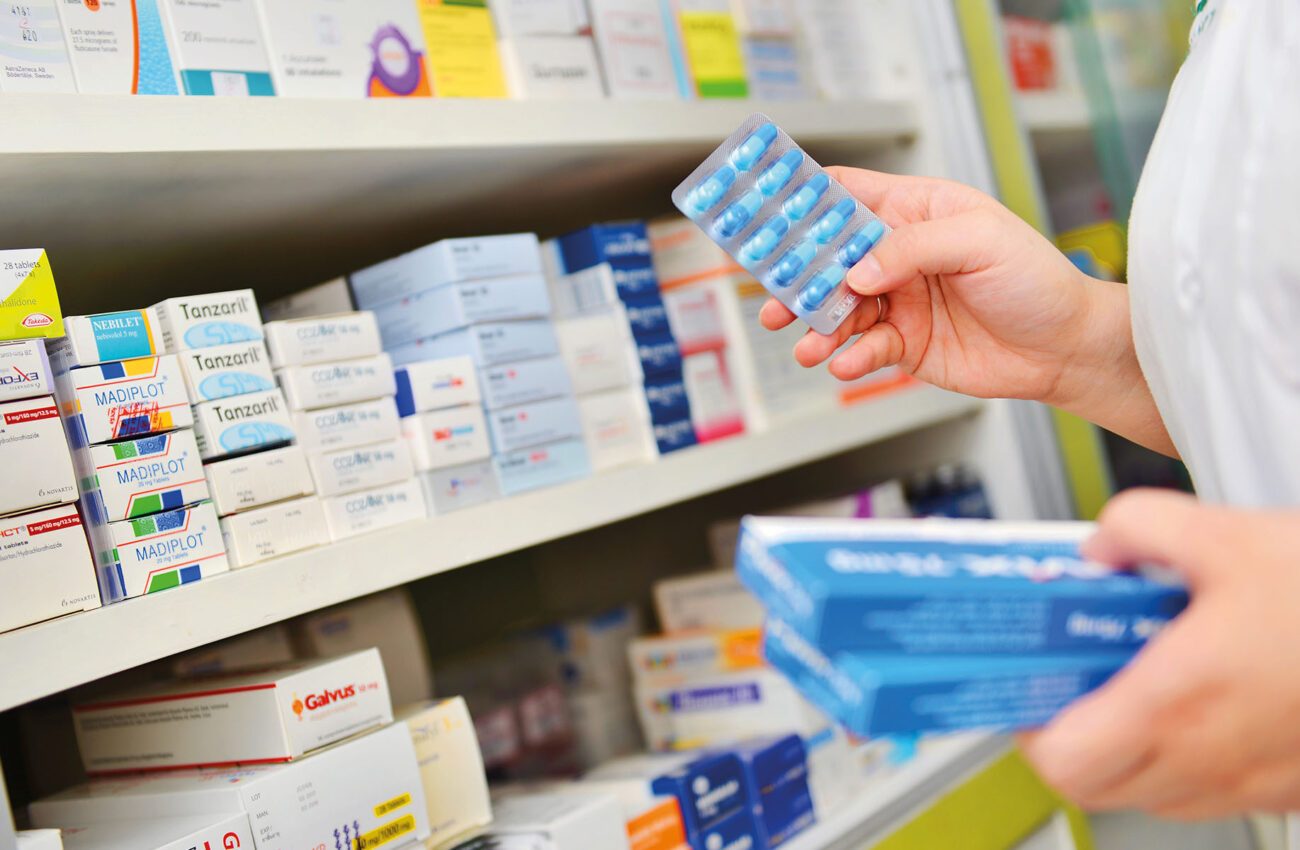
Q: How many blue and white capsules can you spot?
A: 10